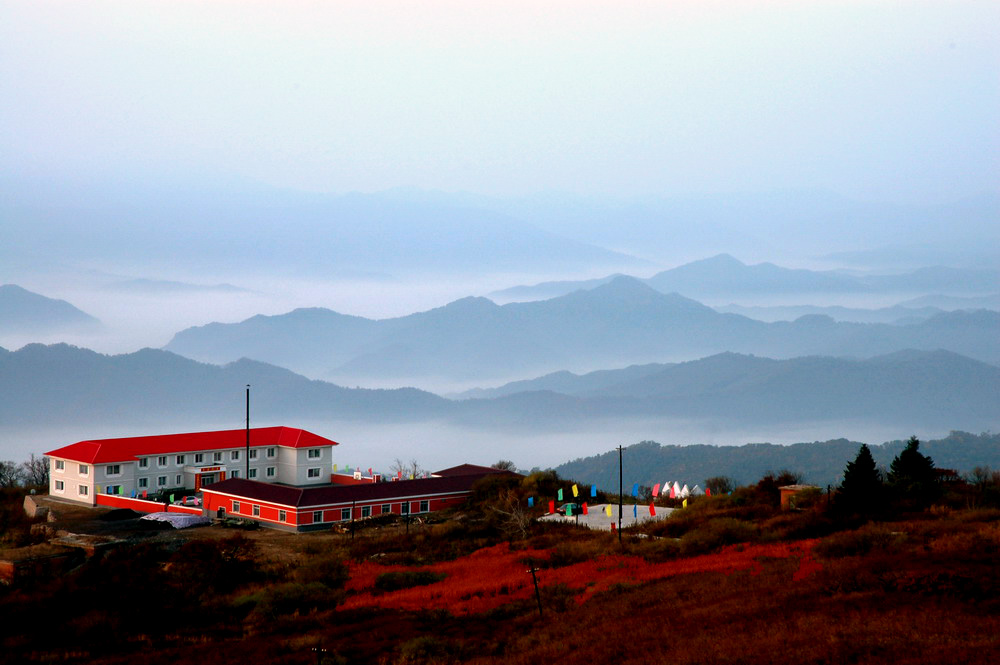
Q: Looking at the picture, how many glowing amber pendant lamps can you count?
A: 0